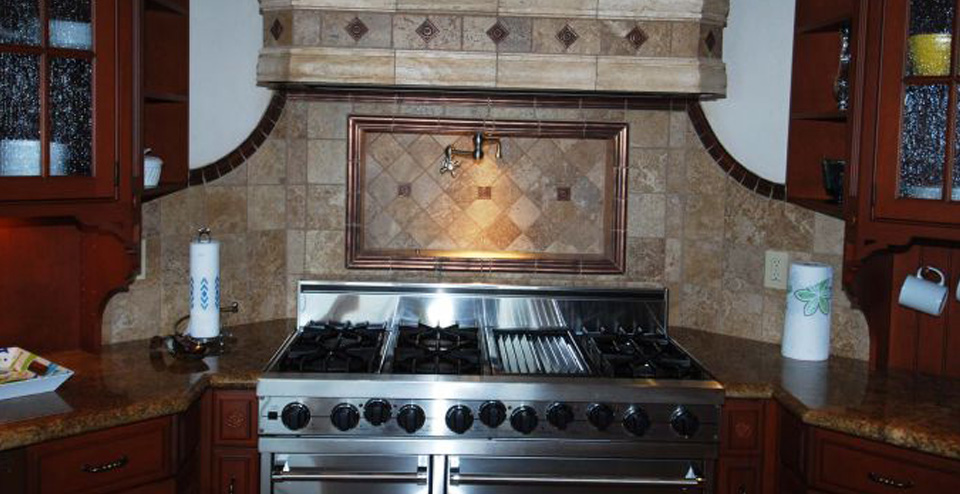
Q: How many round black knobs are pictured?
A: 11